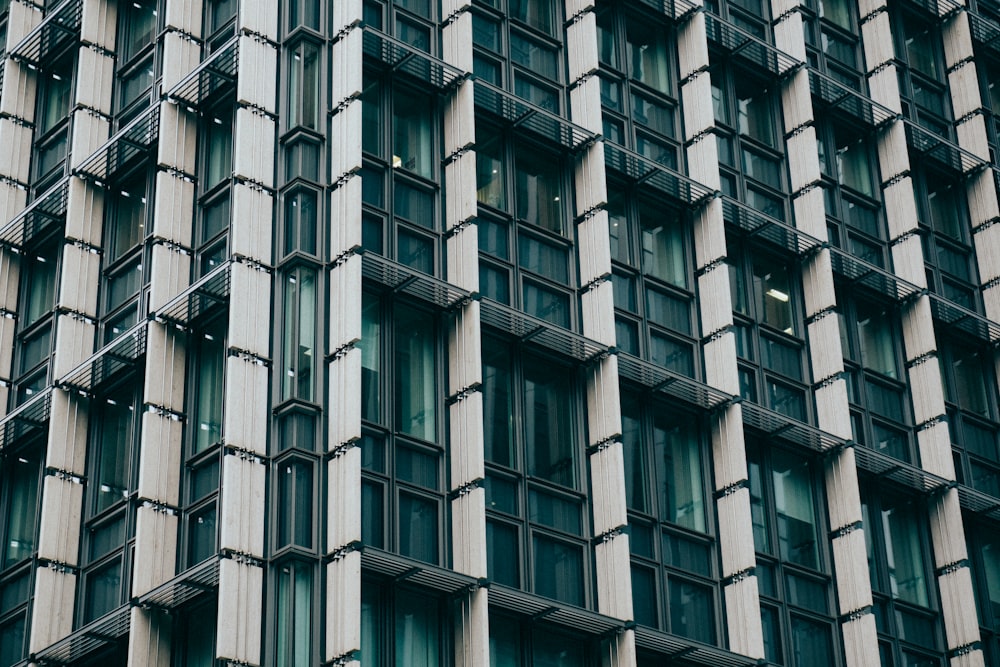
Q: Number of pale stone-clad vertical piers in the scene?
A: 11